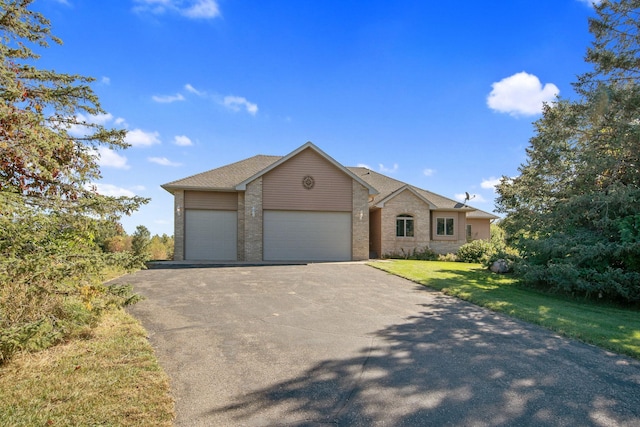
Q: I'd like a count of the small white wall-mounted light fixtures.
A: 3